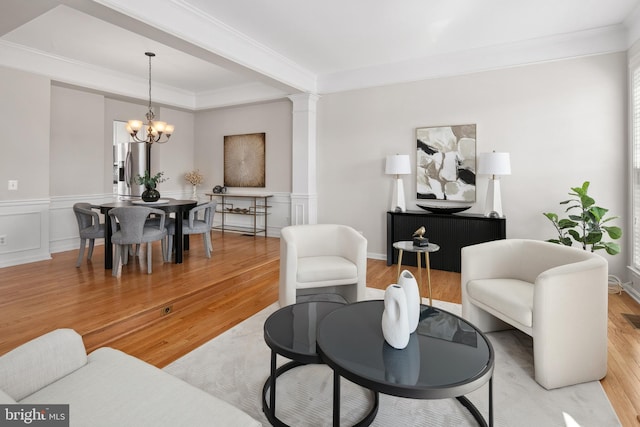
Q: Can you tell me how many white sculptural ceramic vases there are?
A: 2